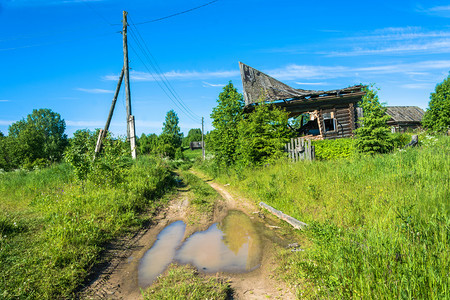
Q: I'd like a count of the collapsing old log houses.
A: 1